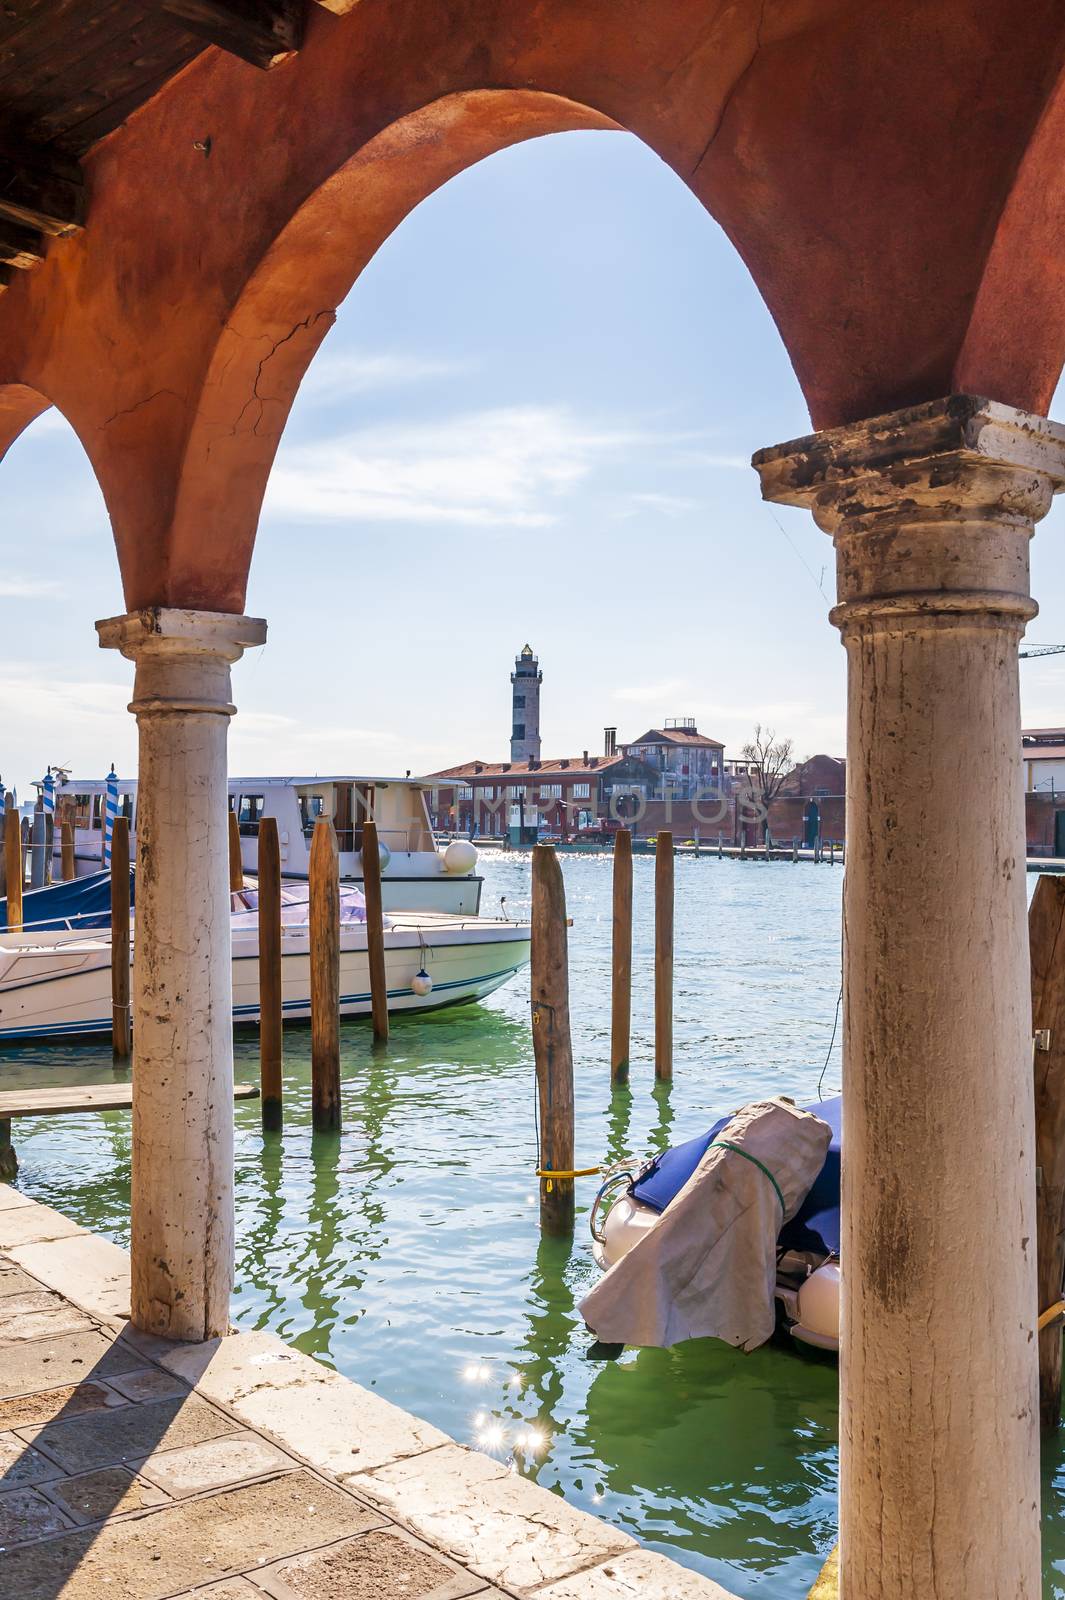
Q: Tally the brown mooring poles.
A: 11